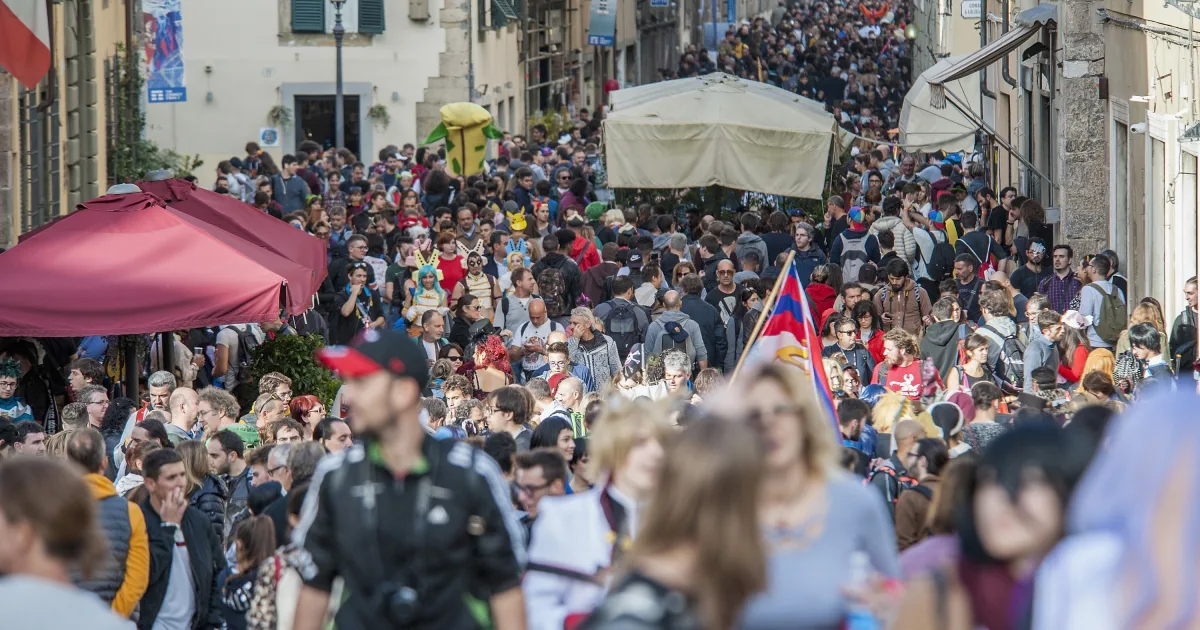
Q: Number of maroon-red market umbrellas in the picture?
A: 2